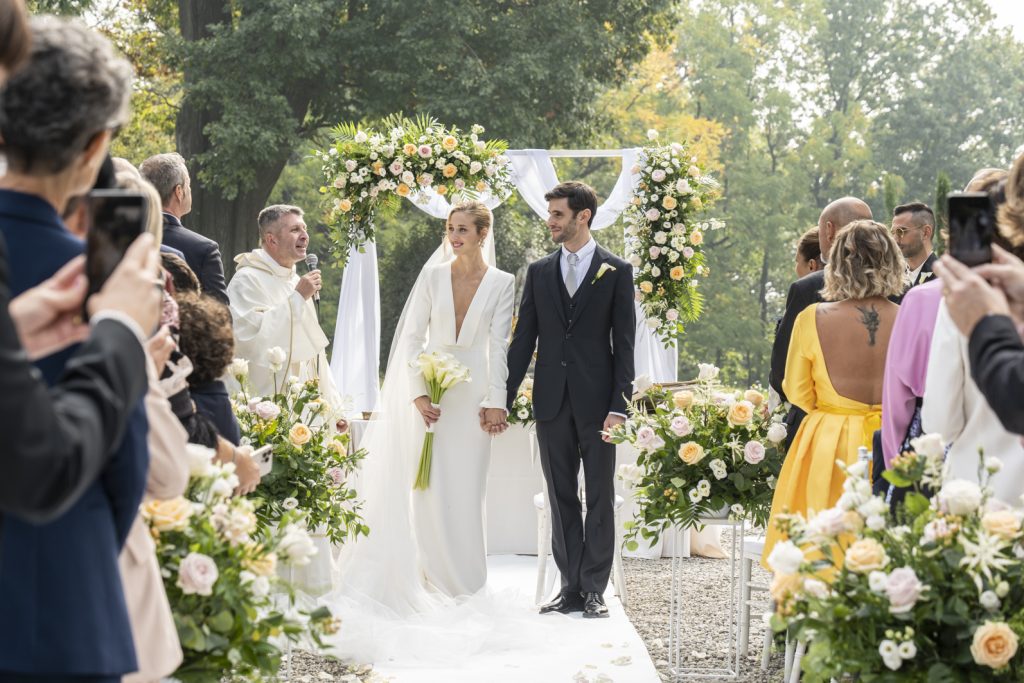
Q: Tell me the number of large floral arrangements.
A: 6